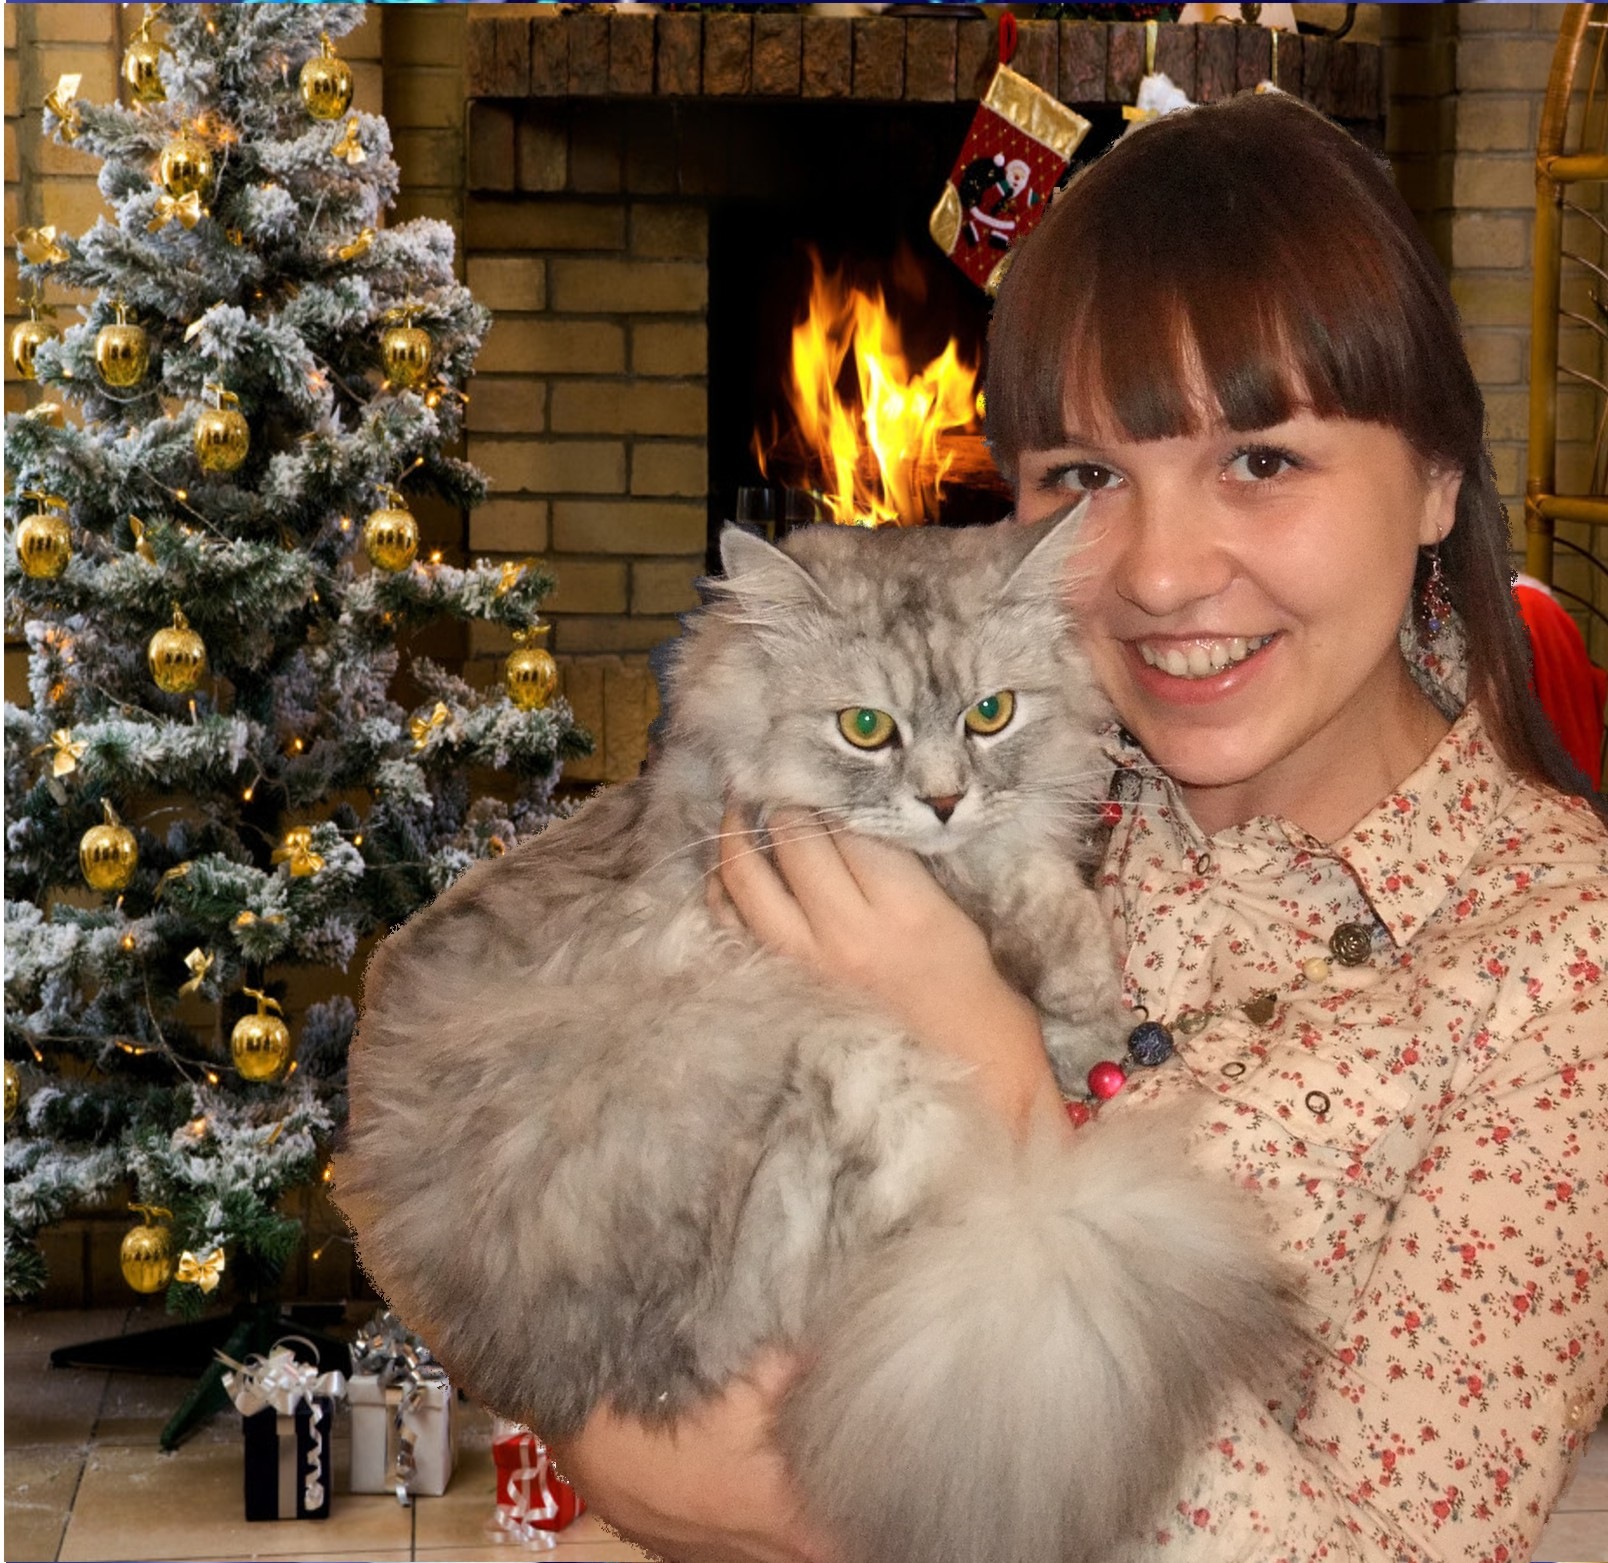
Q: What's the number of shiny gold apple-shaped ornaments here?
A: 15